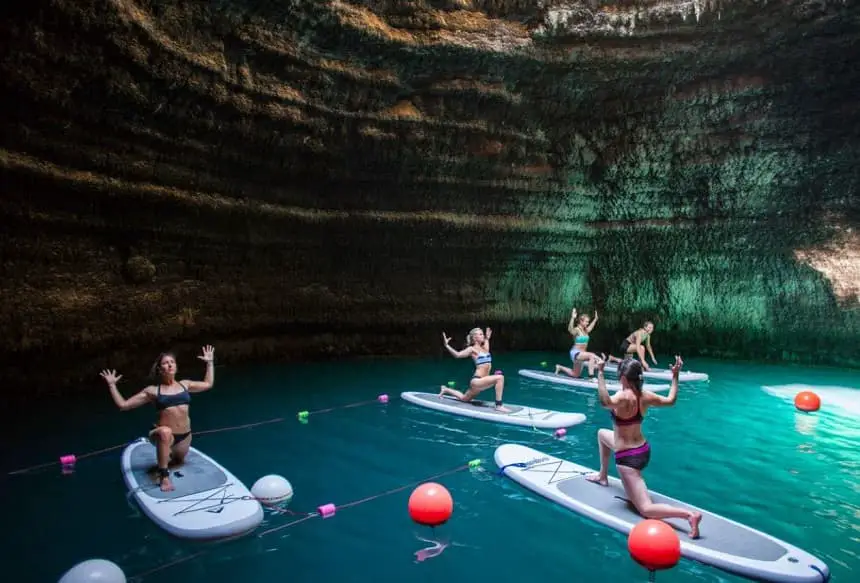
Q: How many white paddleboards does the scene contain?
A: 5